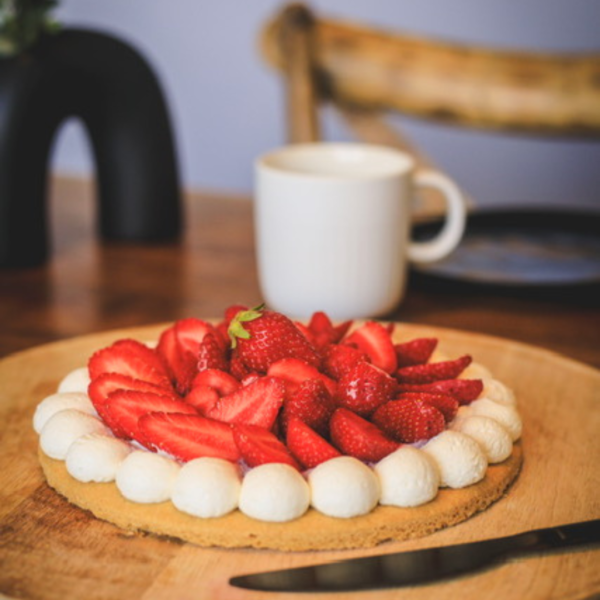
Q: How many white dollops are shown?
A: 14